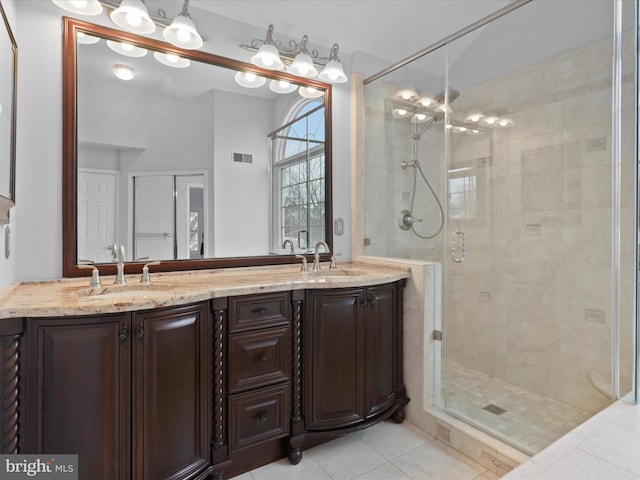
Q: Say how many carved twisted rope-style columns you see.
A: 4